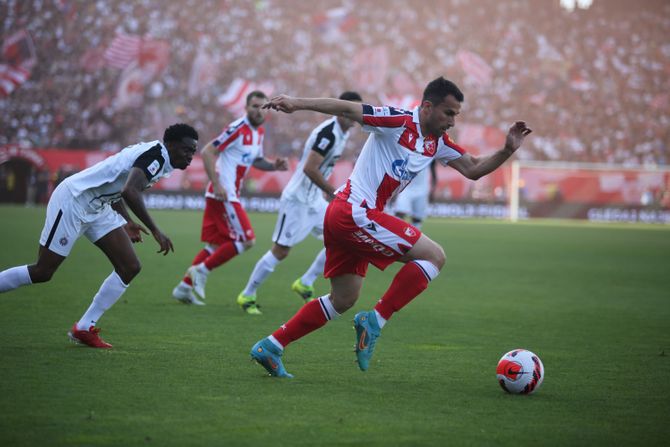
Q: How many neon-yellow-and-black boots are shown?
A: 2